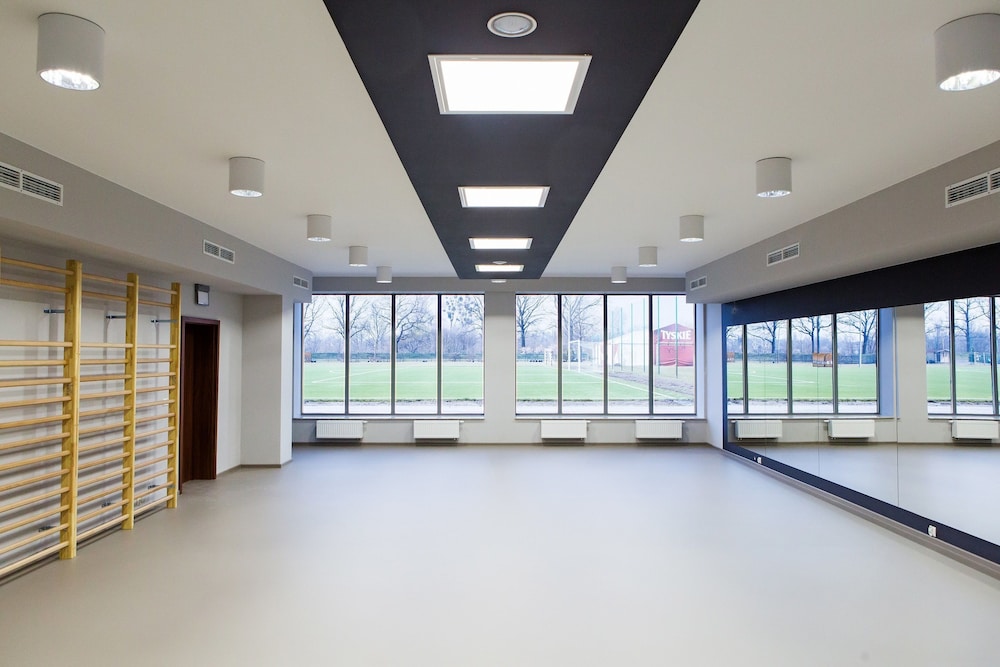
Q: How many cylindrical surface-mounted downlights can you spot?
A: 10